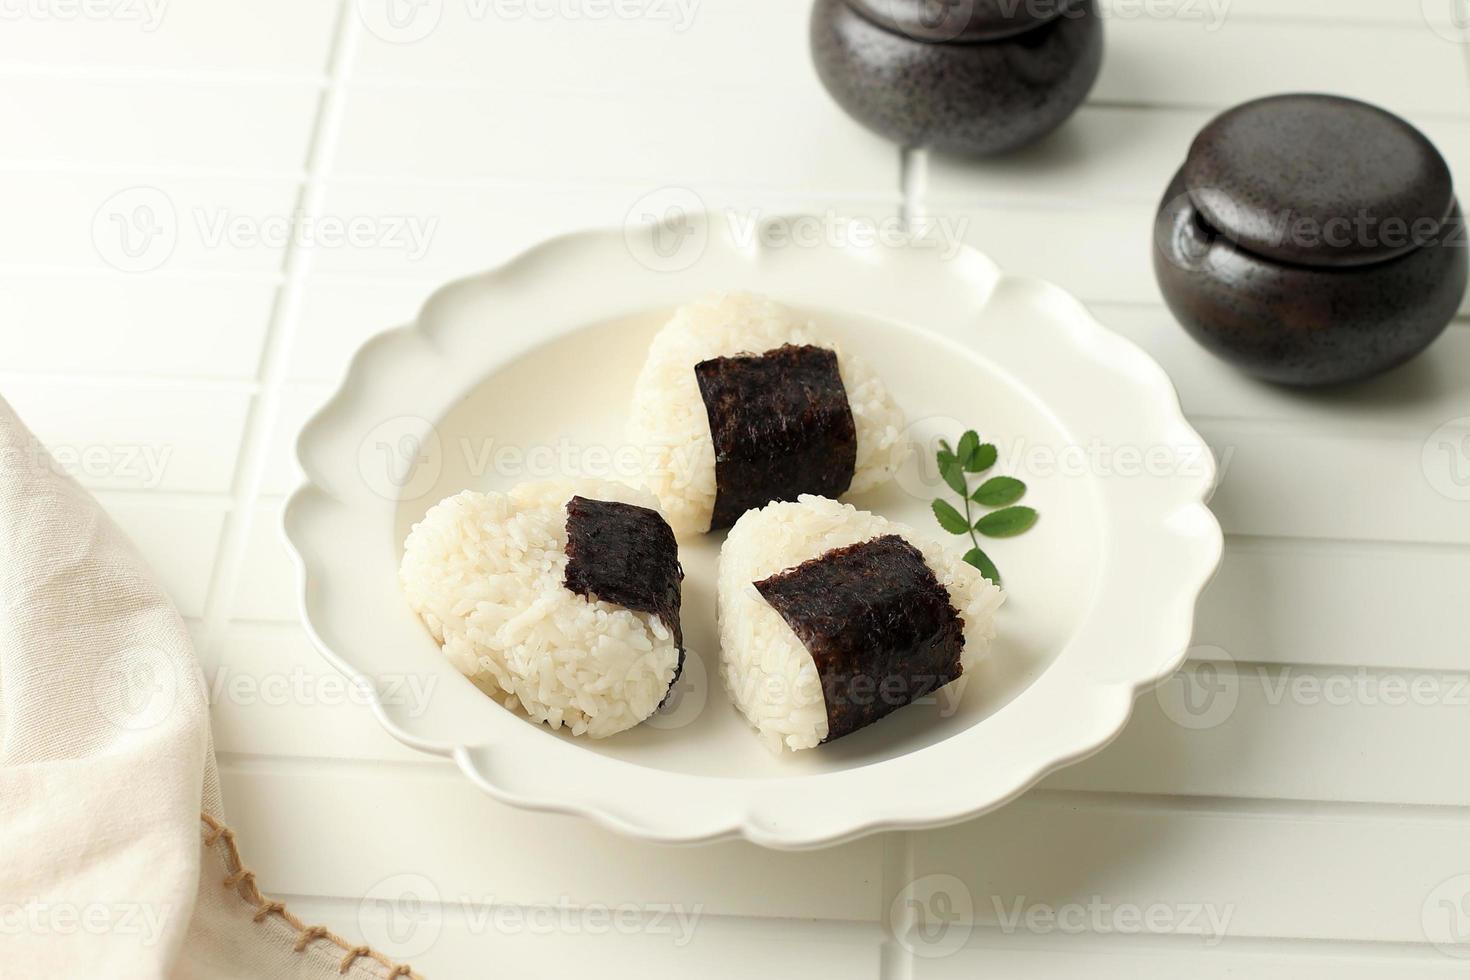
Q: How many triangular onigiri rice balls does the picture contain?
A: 3